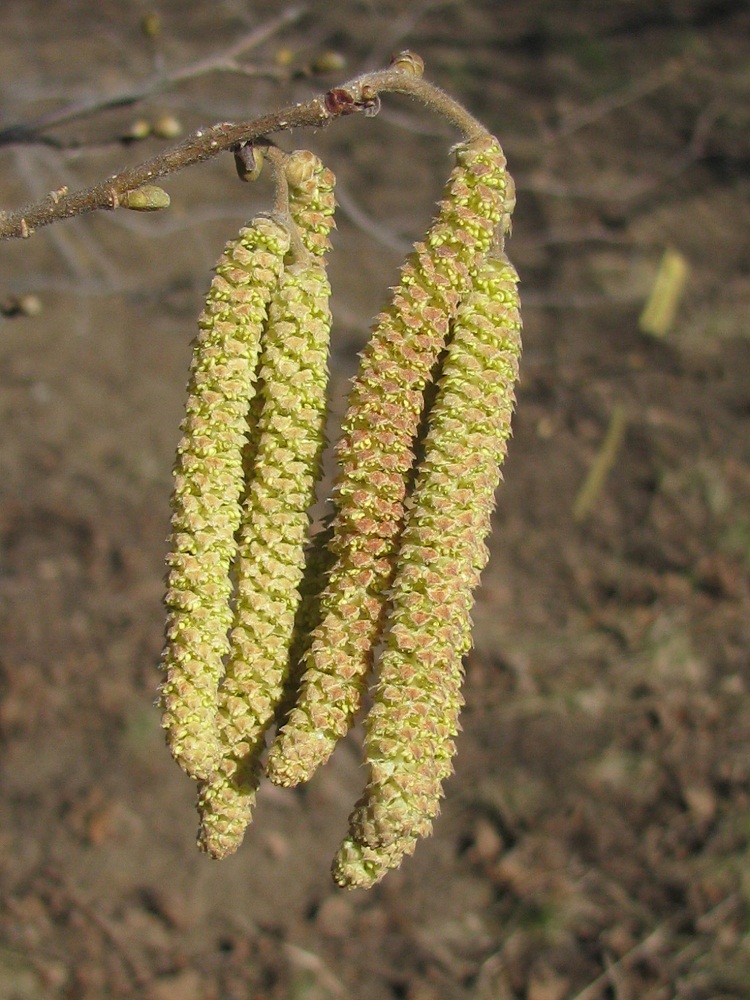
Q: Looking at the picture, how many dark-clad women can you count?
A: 0